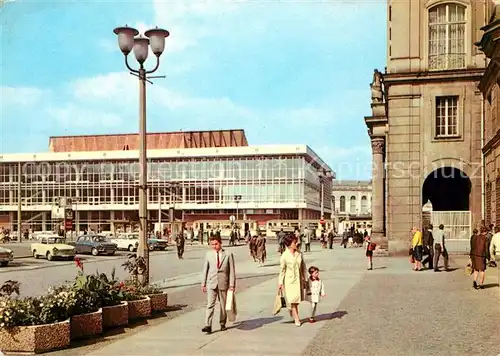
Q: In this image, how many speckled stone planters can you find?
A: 5